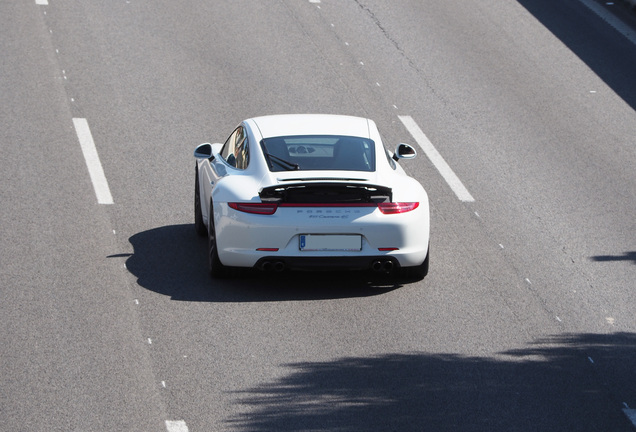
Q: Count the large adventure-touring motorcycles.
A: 0